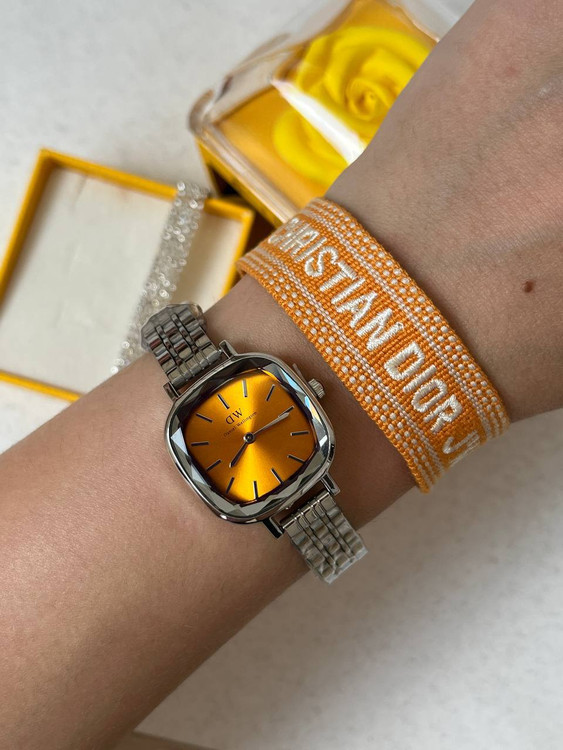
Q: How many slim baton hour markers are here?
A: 12